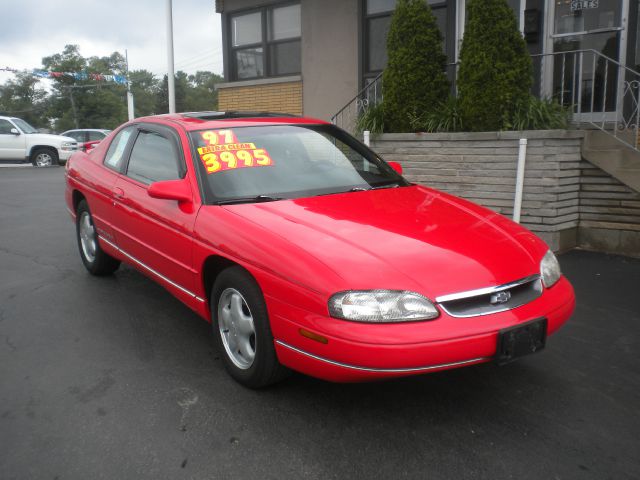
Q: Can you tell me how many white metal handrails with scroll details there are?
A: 2